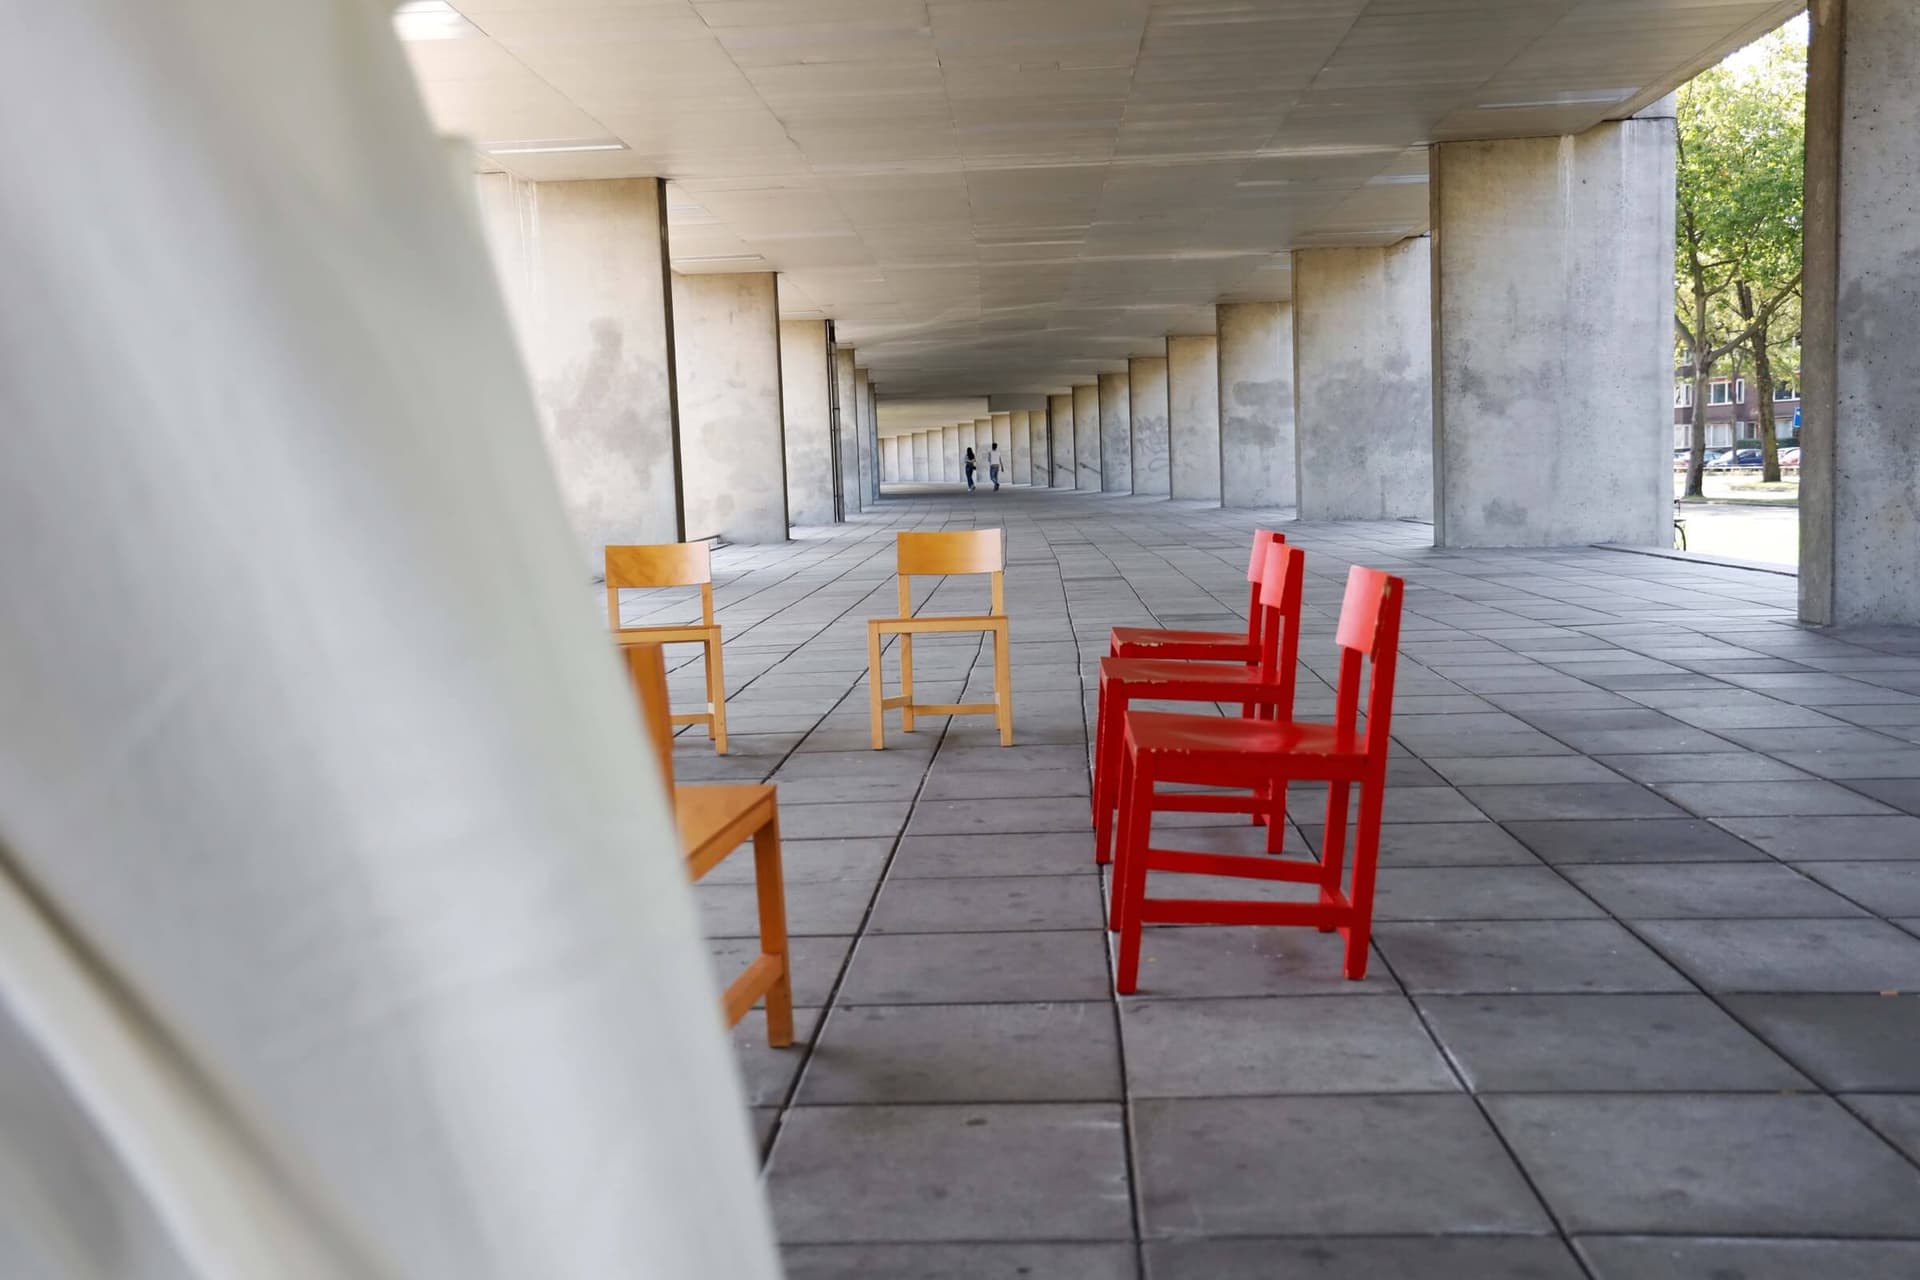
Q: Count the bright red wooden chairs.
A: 3